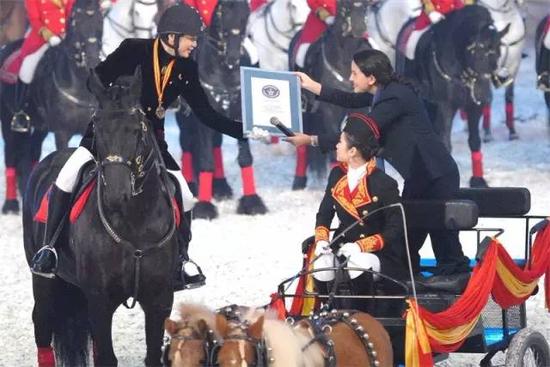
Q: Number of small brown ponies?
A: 2